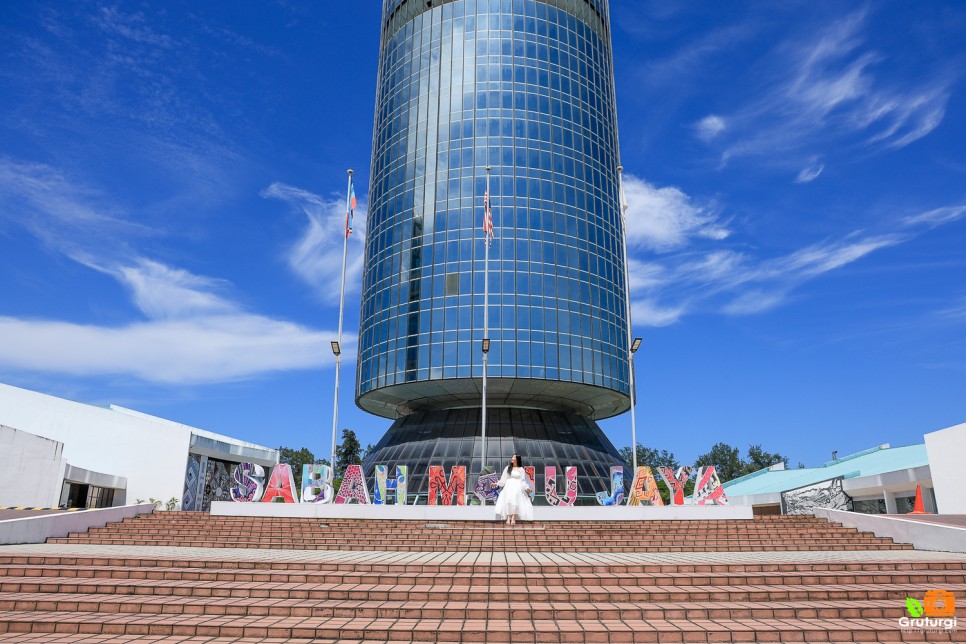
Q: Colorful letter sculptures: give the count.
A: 13